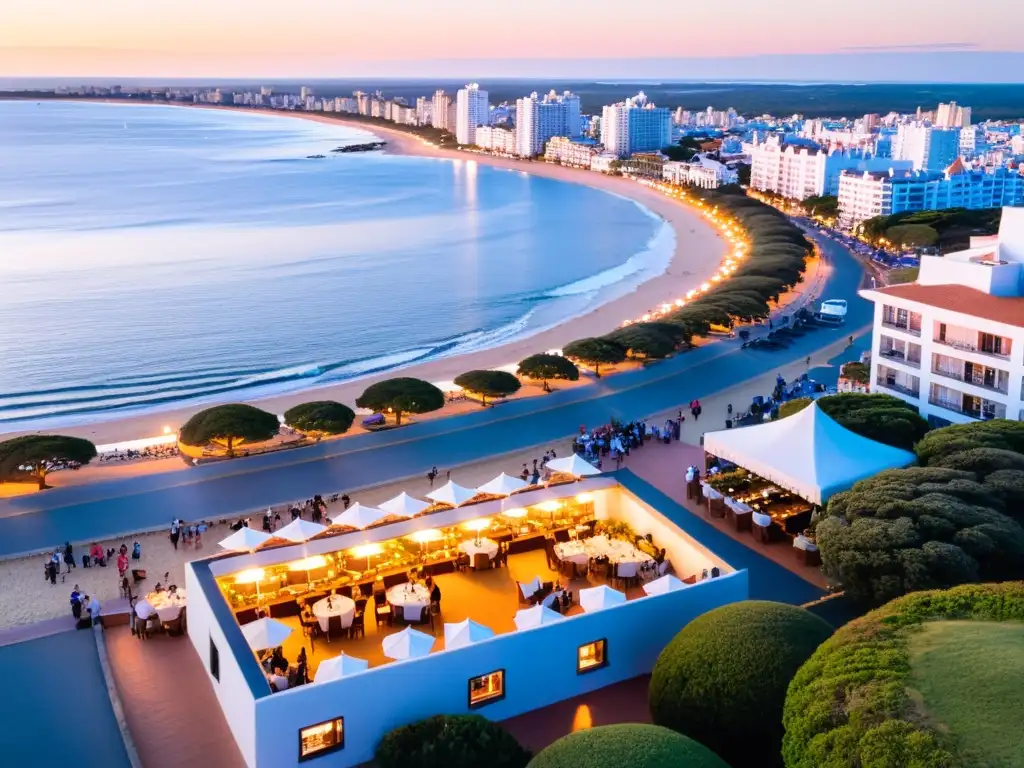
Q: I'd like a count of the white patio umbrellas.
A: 14